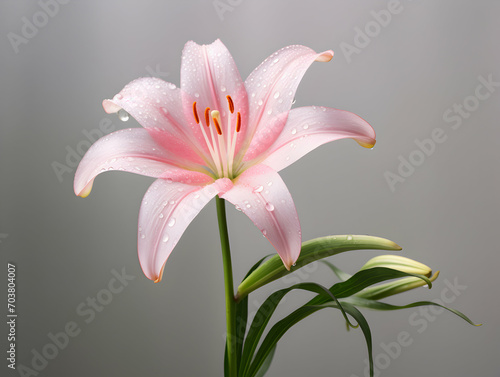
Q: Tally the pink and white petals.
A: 7